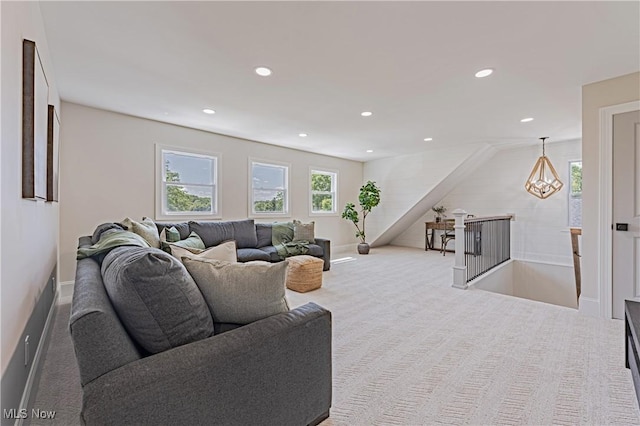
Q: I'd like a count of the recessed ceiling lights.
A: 8